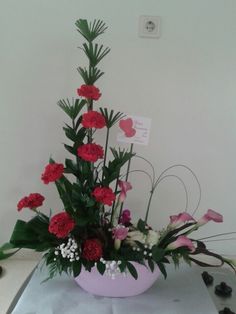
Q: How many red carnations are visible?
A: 8